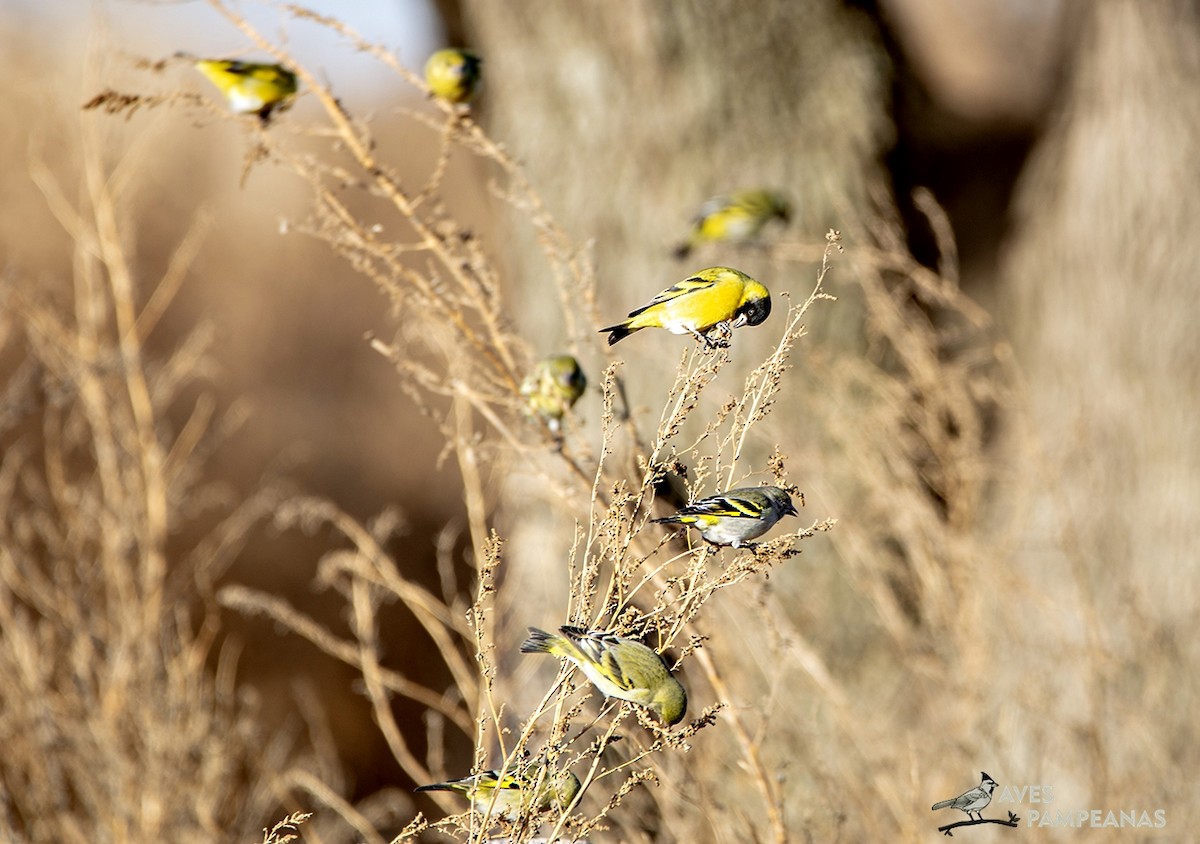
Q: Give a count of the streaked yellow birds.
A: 8